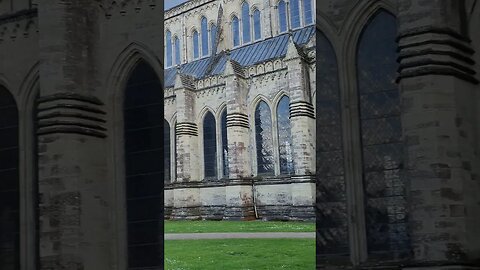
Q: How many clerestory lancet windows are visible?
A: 11